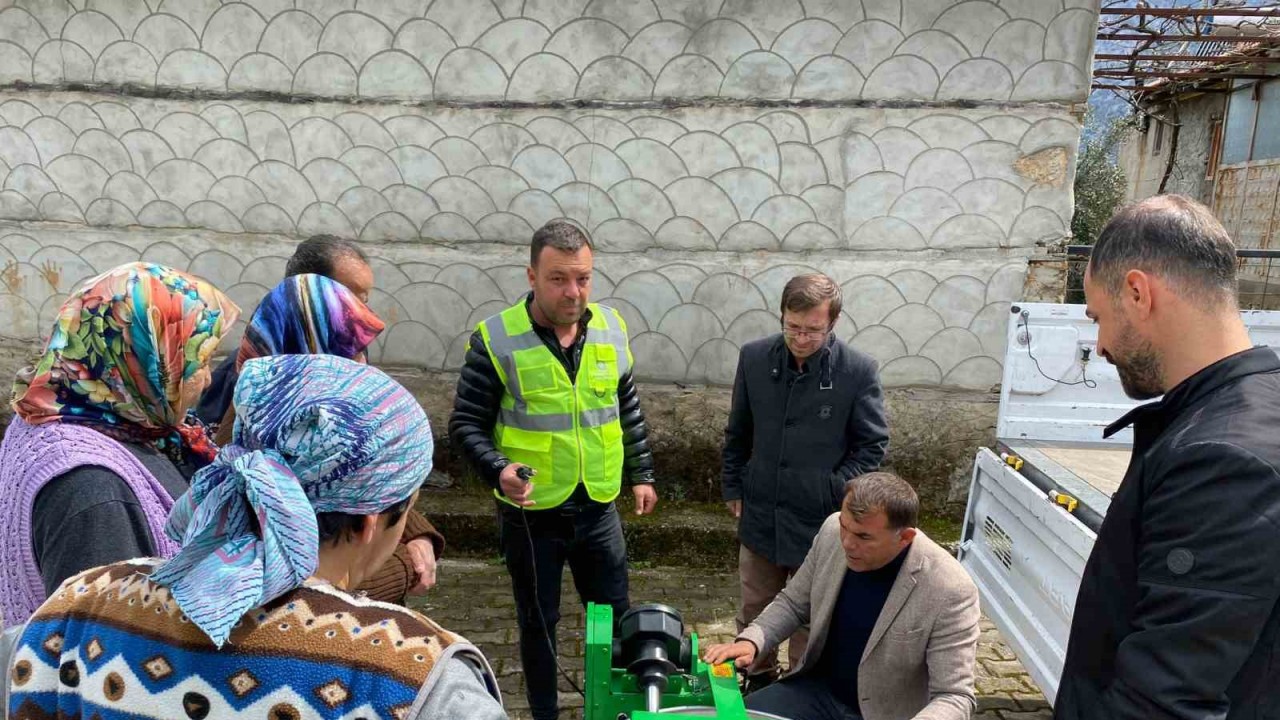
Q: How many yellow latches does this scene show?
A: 2